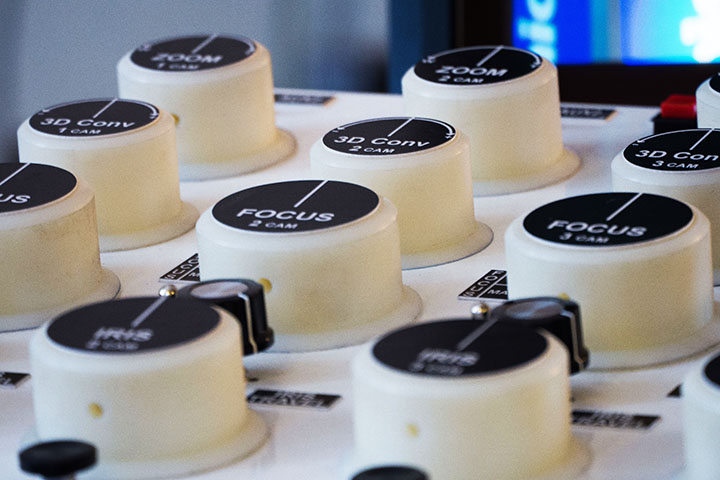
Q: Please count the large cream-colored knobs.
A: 12